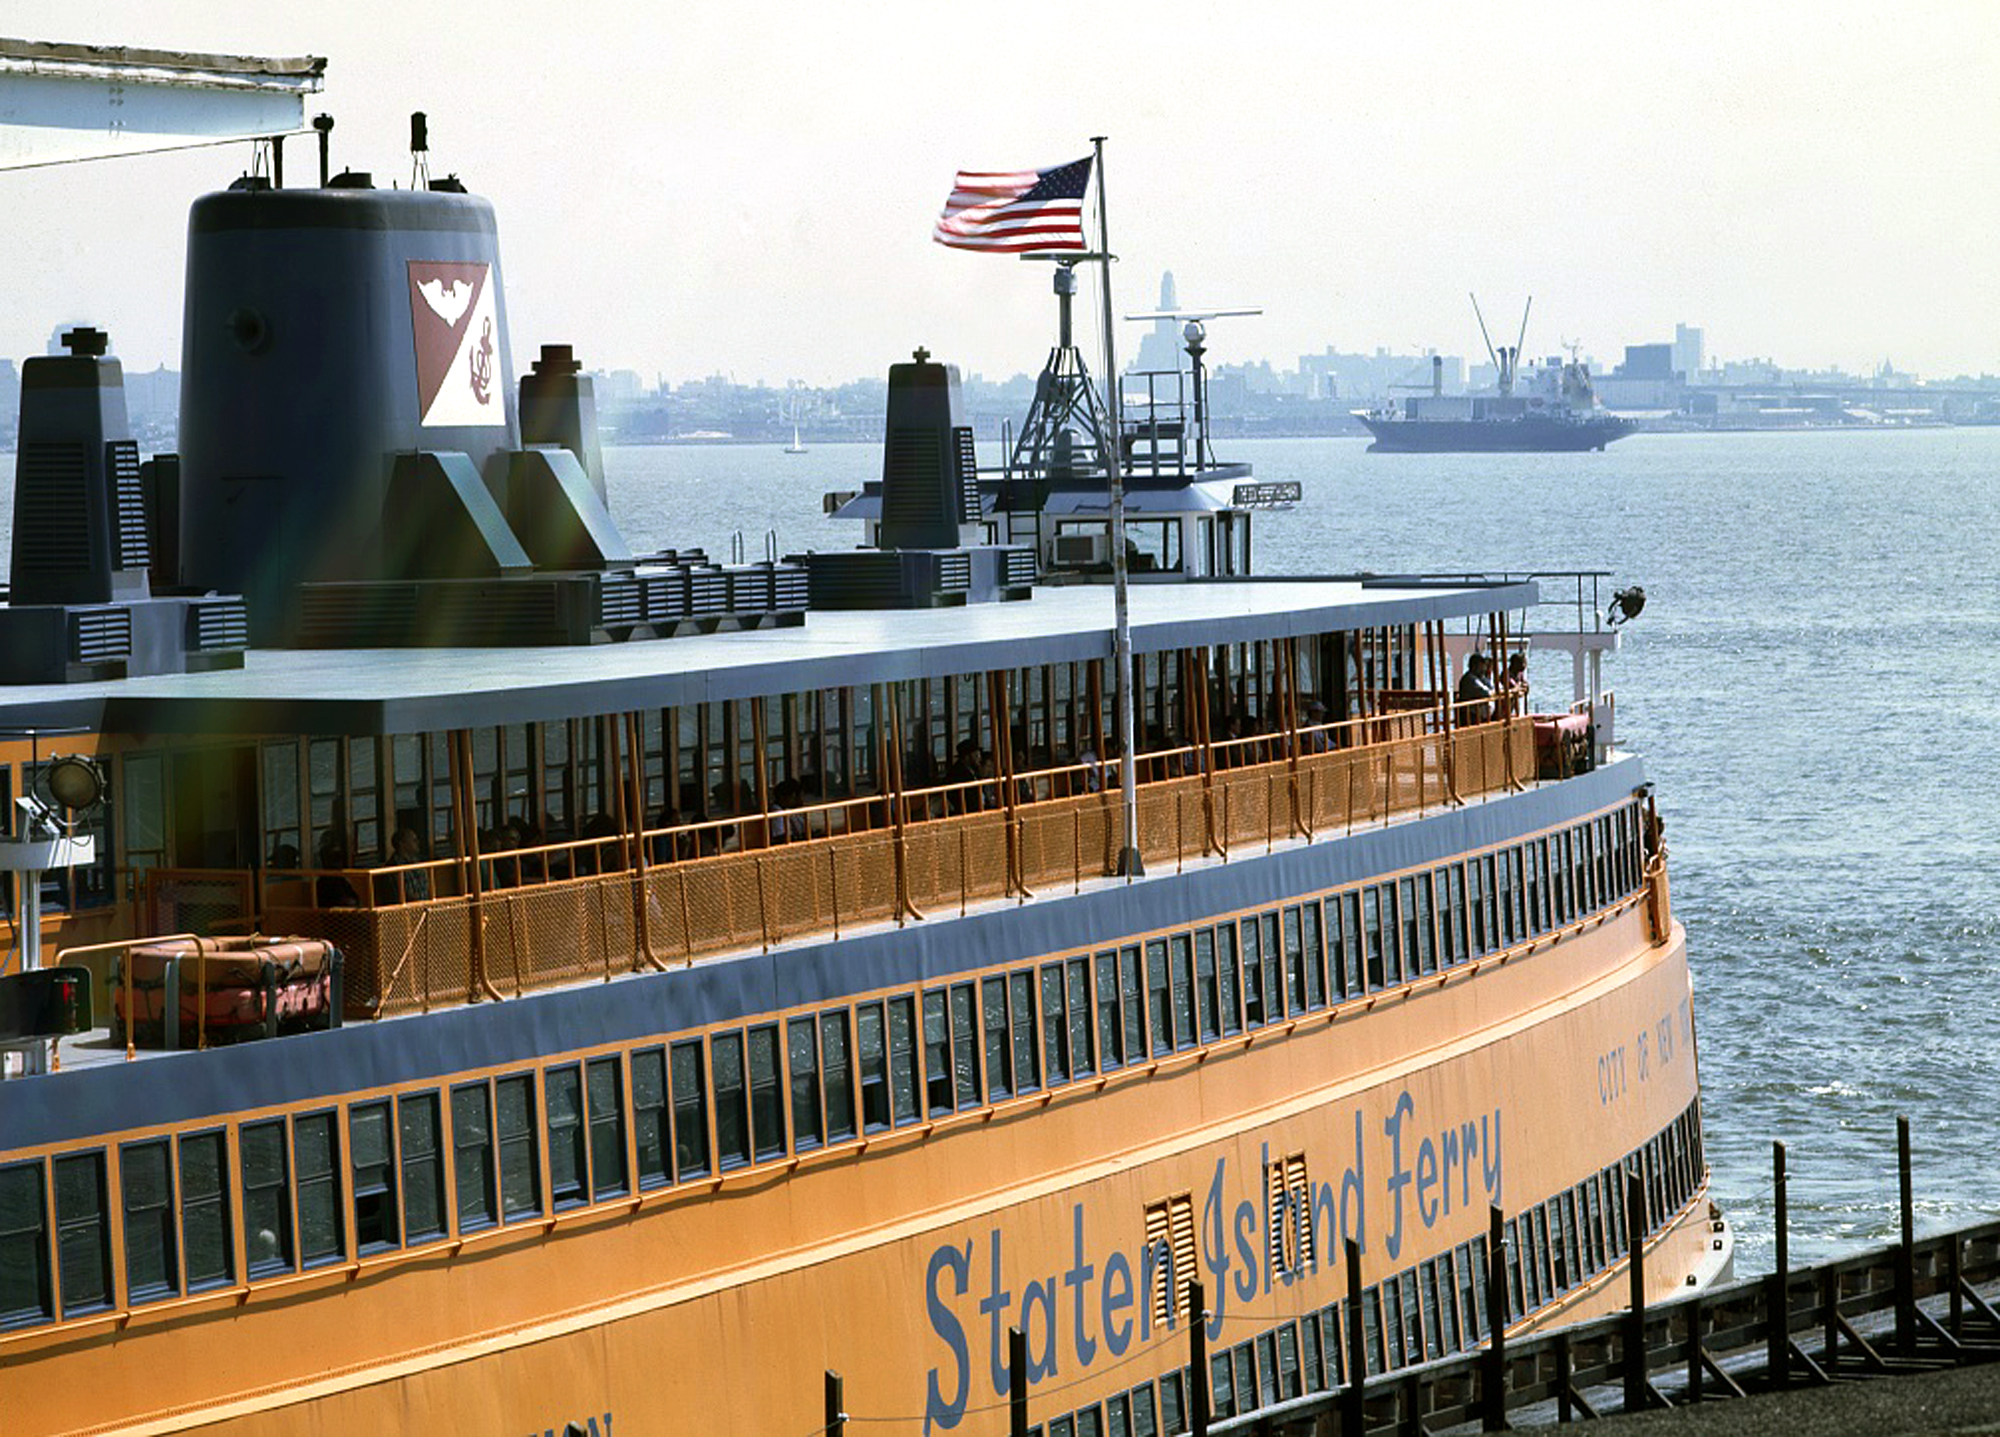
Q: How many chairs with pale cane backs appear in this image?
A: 0